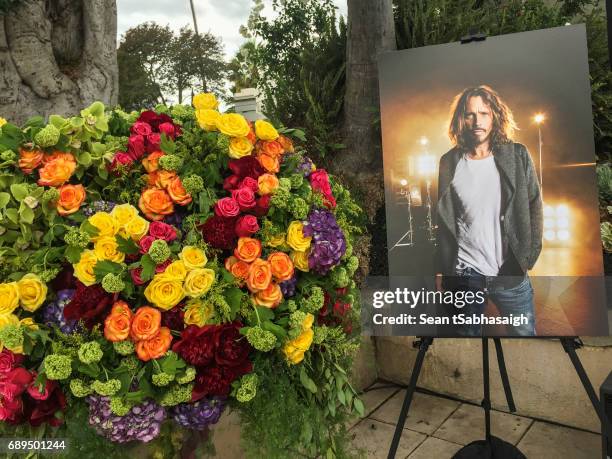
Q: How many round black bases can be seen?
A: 1